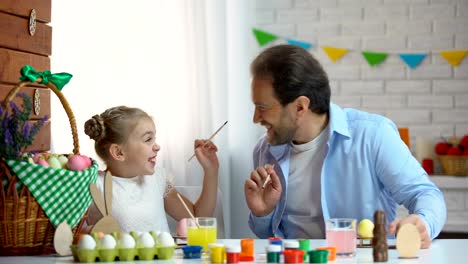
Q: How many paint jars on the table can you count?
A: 11